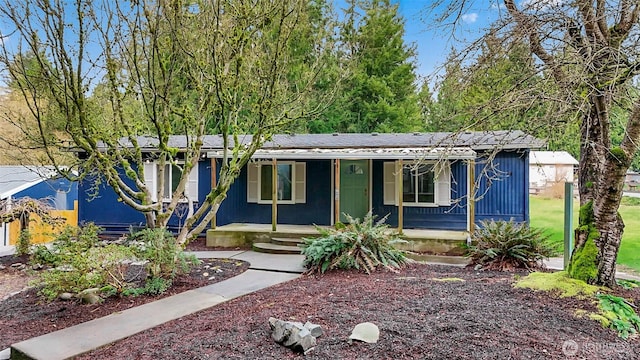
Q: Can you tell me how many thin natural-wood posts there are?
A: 5